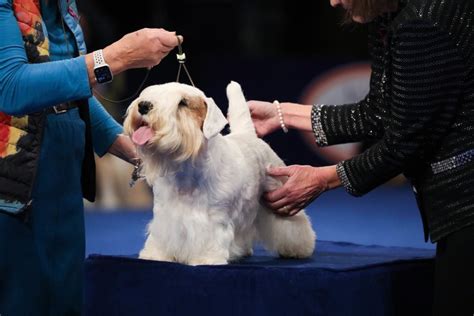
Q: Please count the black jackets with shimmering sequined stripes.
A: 1